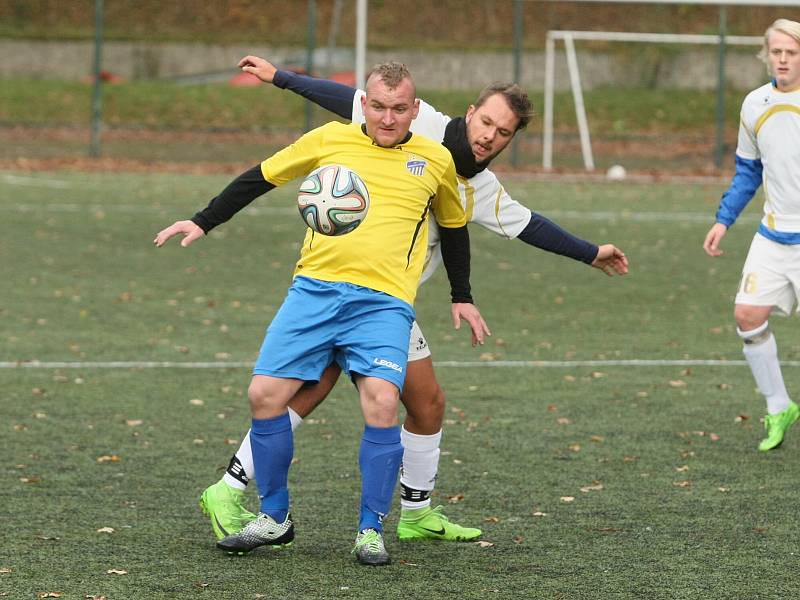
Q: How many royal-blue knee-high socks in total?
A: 2